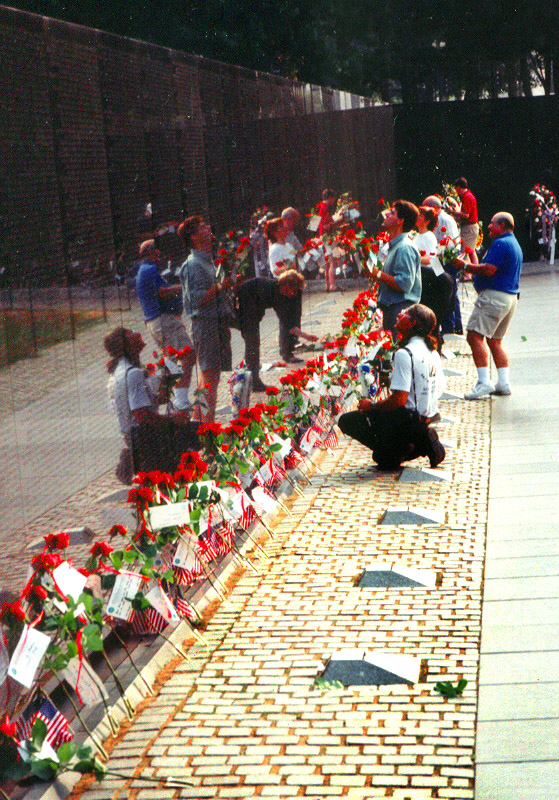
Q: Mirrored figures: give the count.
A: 7